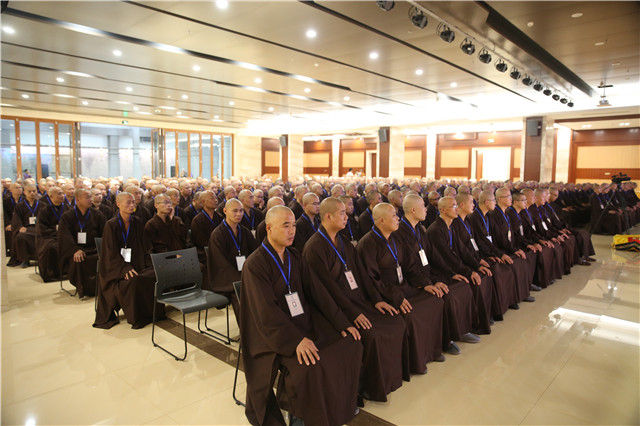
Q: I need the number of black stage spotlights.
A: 13